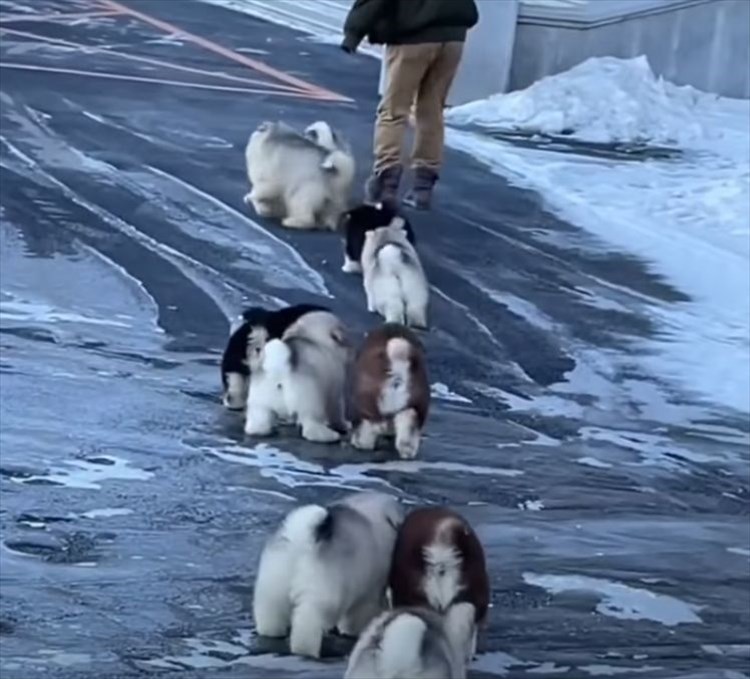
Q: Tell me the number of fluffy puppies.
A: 10